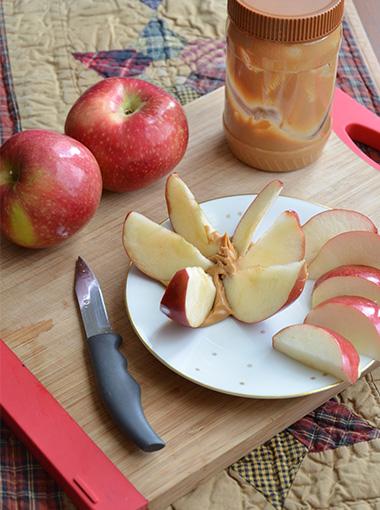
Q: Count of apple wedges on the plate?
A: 11